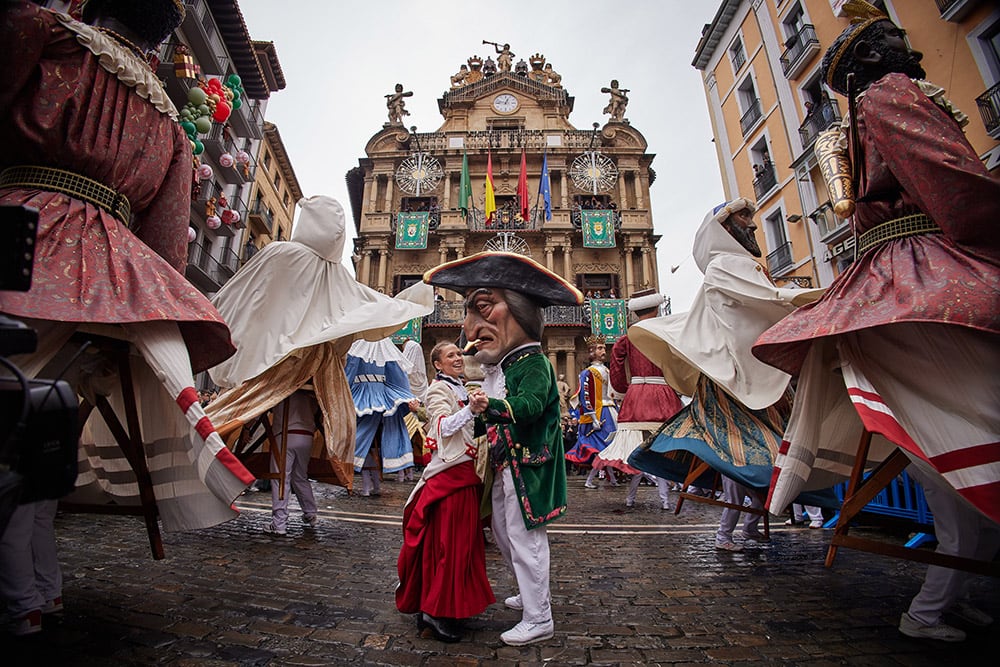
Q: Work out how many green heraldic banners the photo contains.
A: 4